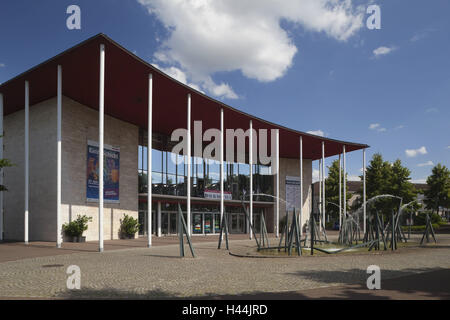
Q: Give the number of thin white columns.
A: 15